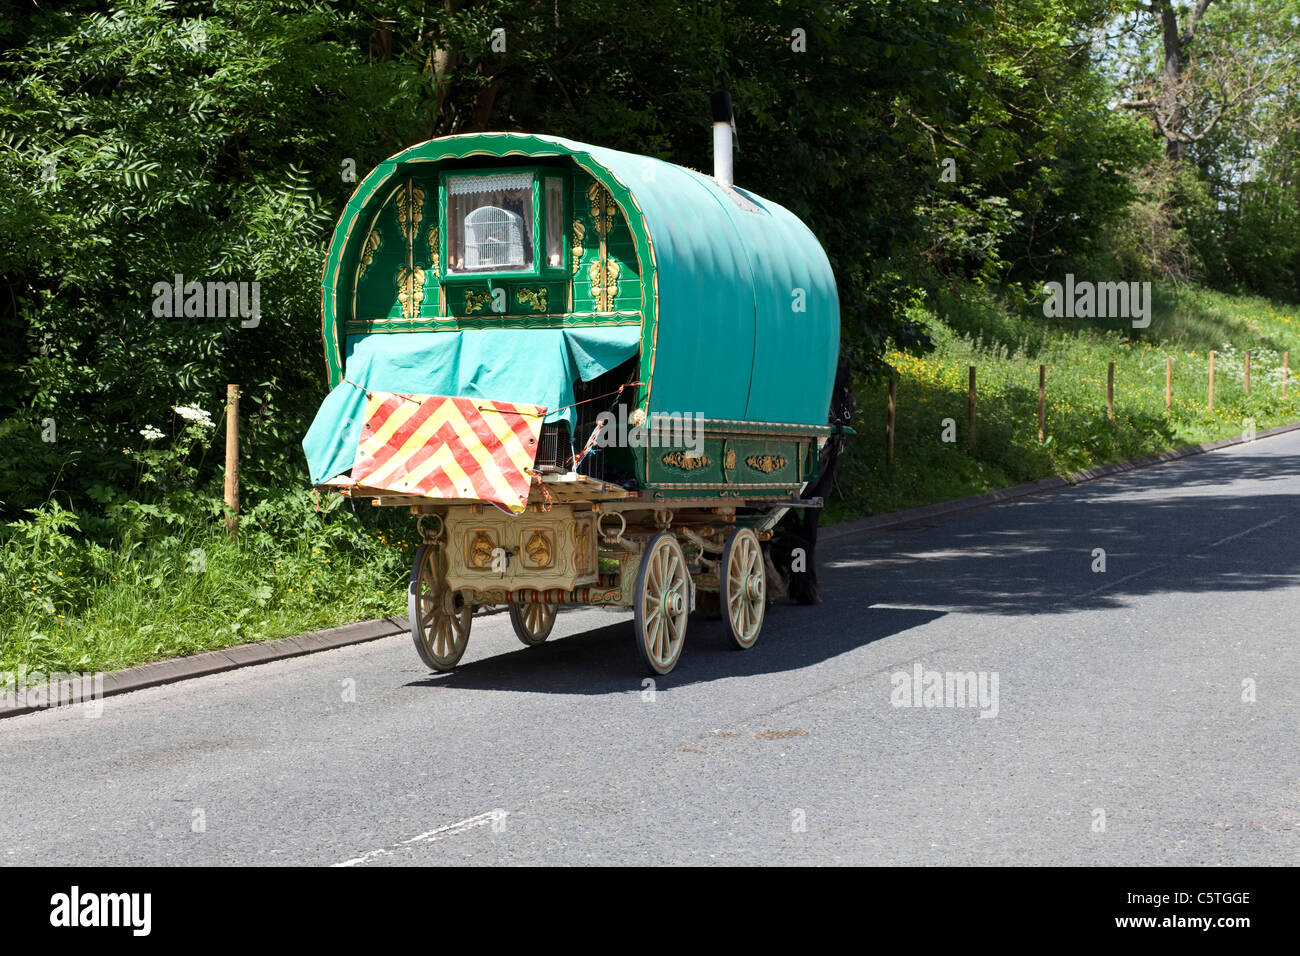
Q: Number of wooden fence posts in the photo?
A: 9